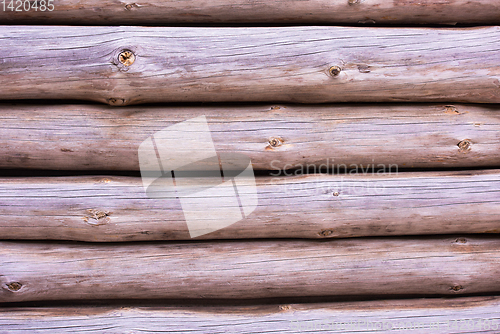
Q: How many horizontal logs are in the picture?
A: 6